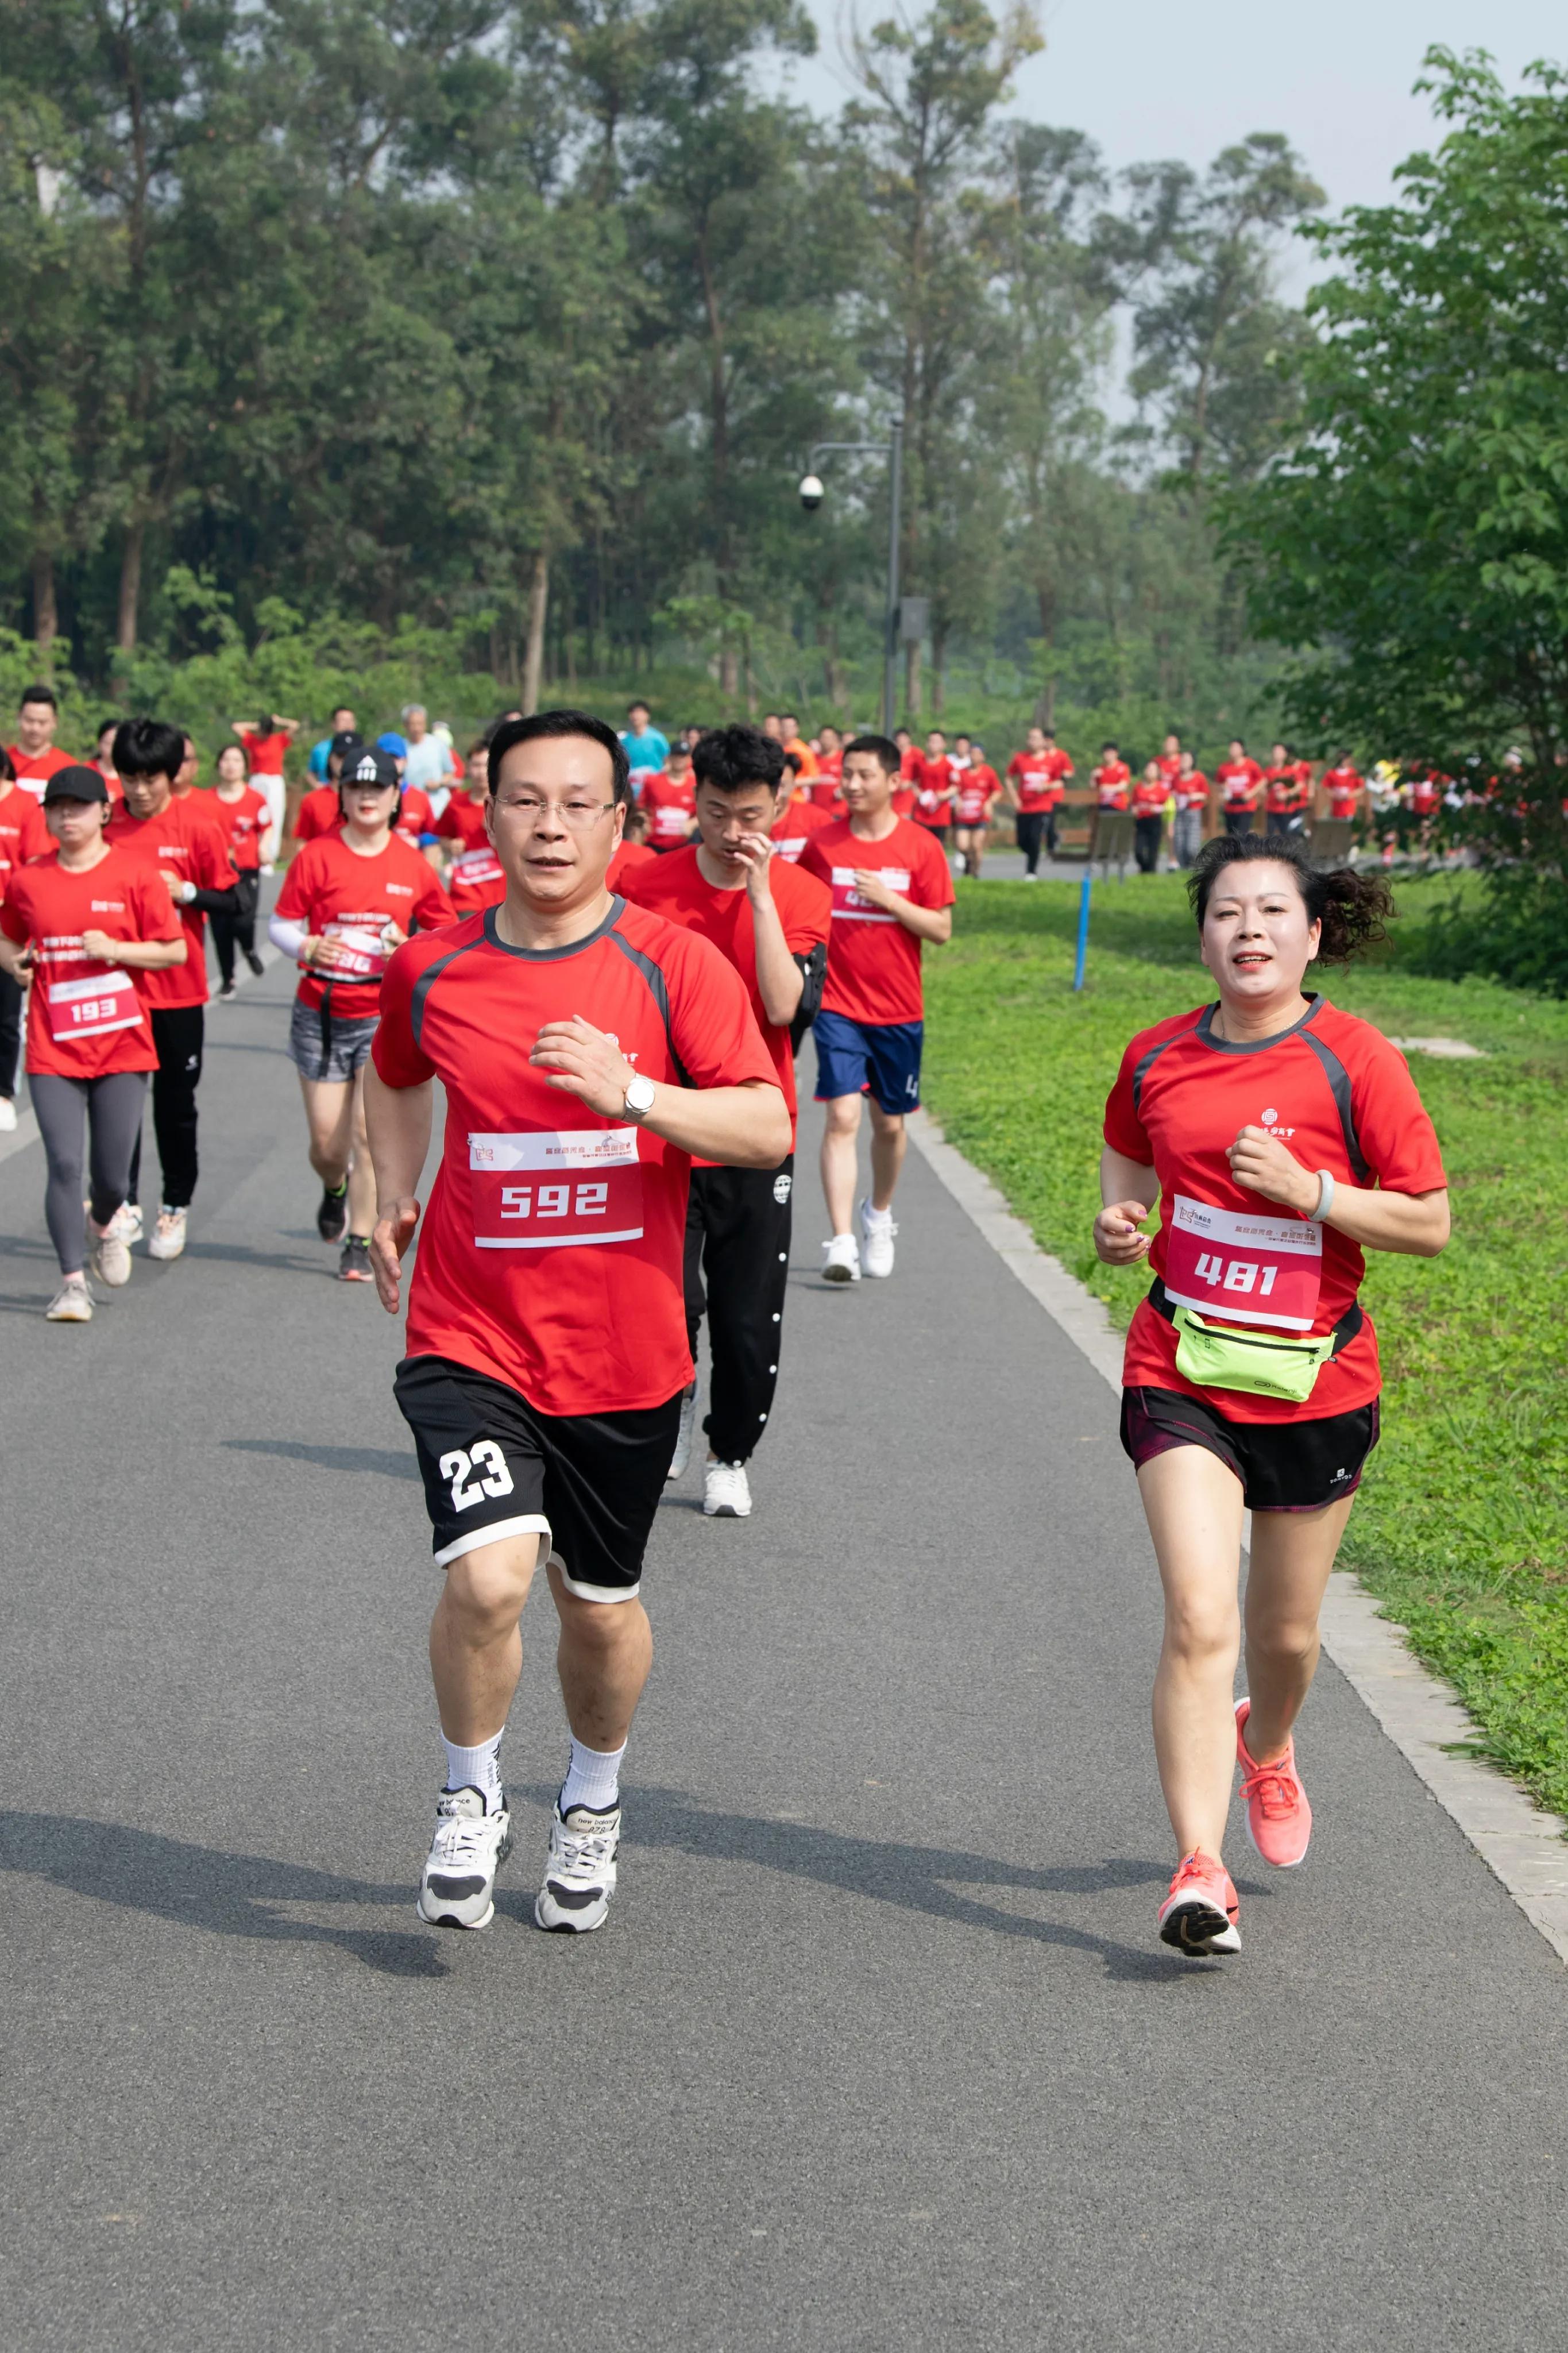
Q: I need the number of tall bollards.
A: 1